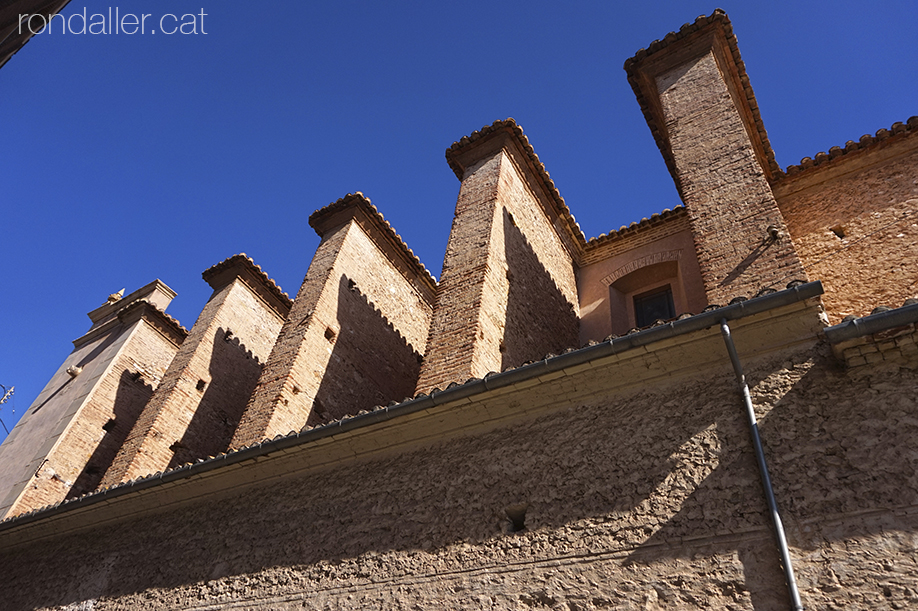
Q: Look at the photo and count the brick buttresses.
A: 5